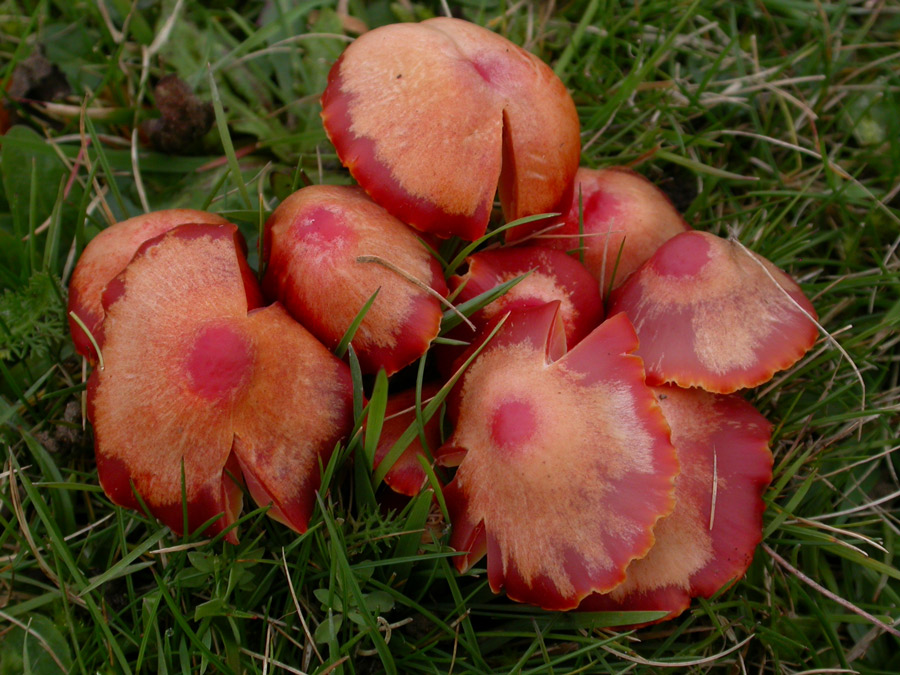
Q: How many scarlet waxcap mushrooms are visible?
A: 10